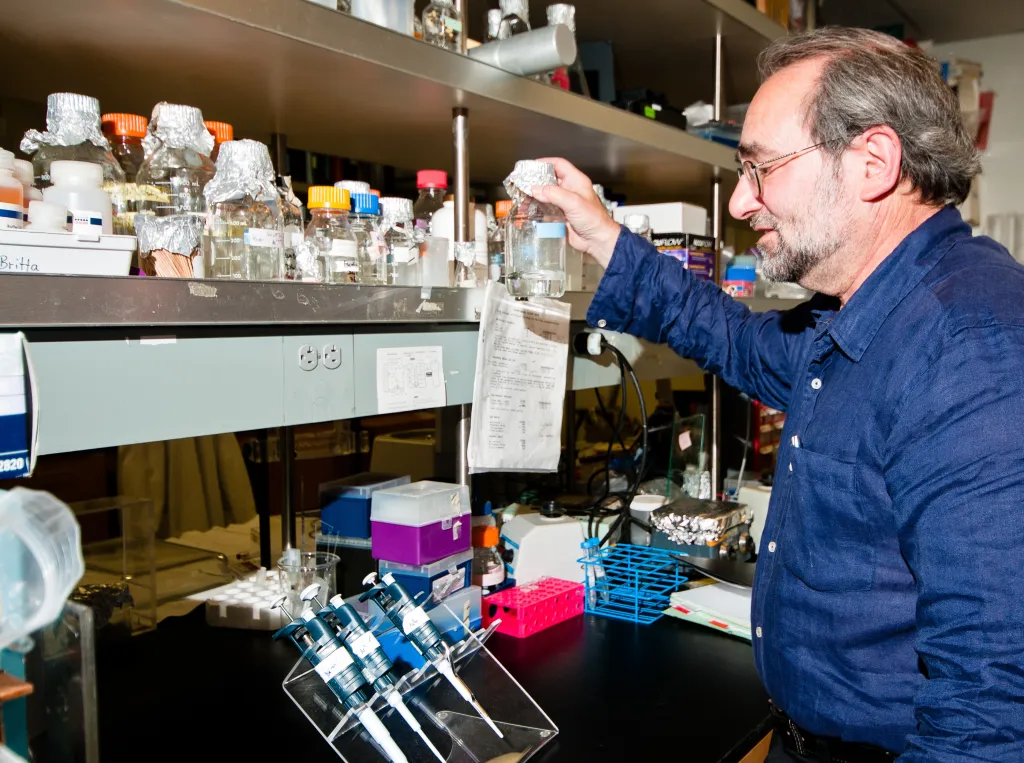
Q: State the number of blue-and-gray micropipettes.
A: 3